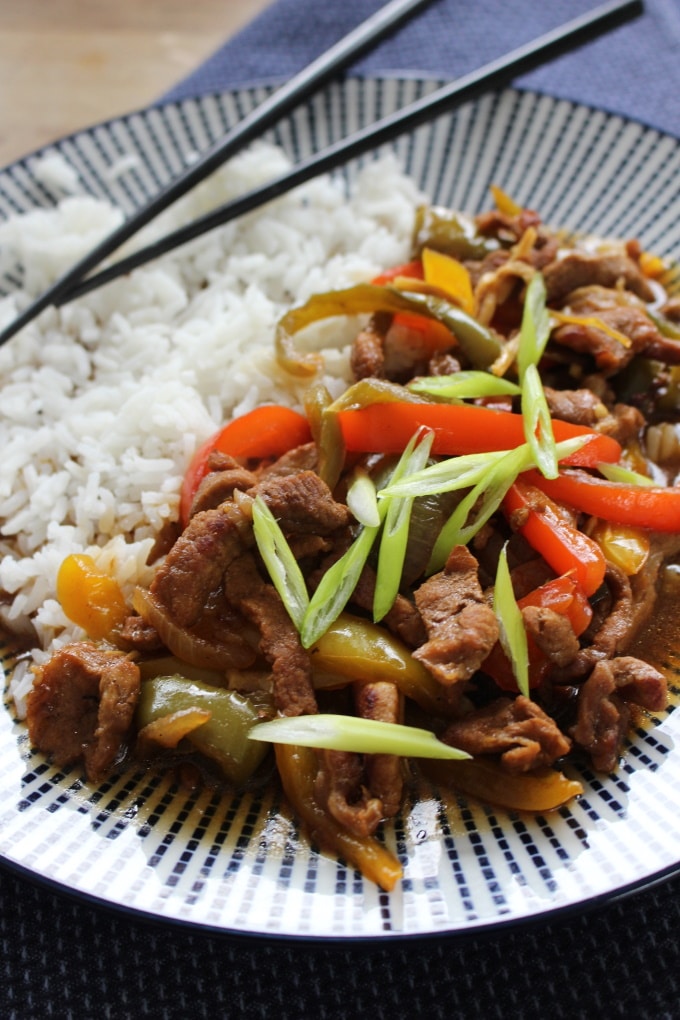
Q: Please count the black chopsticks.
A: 2